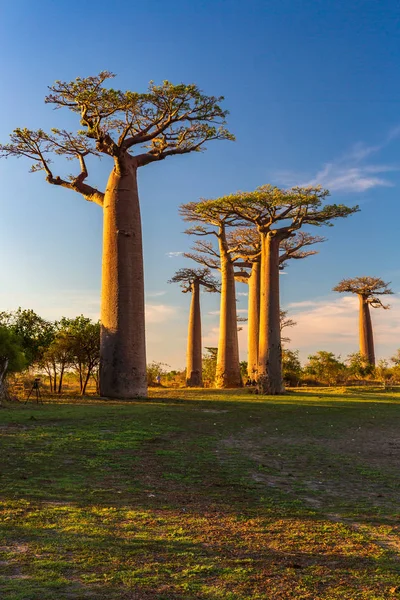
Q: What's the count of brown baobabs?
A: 6